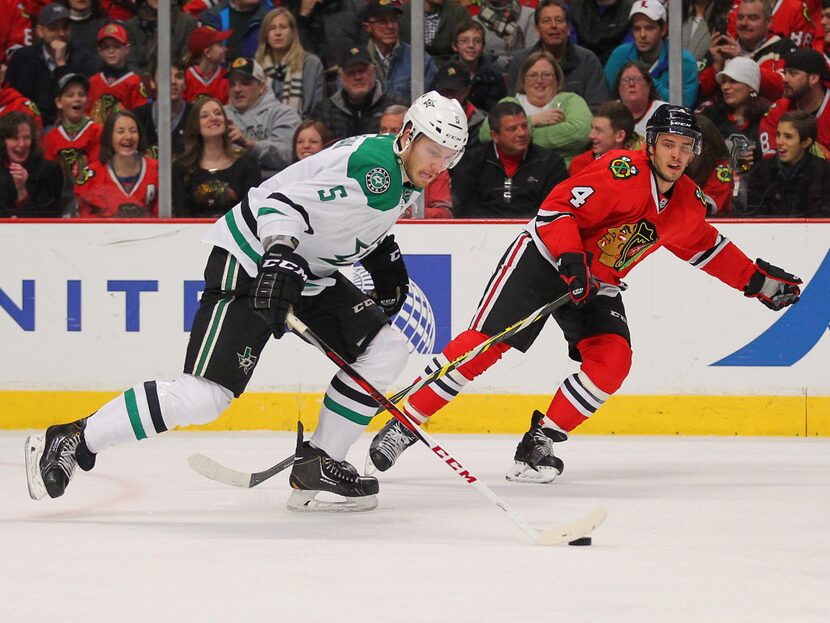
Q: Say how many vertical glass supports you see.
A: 3